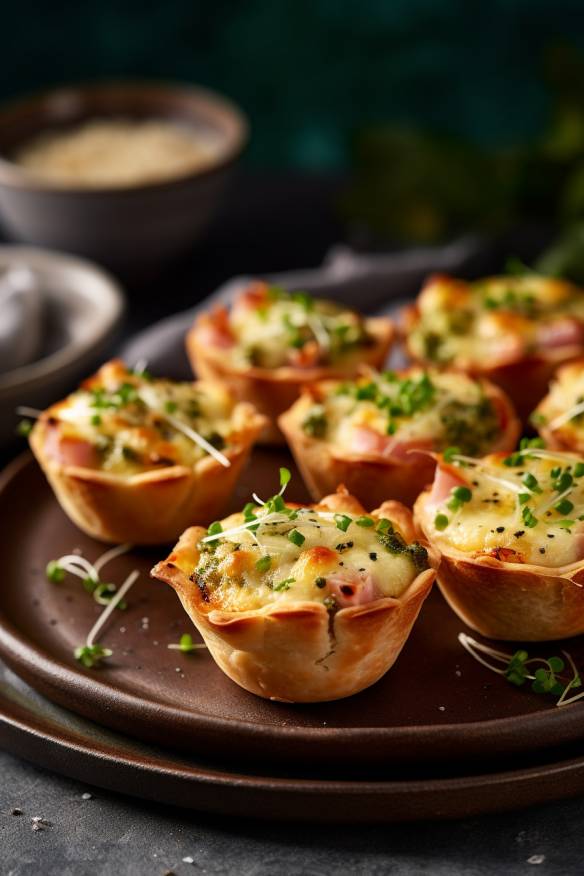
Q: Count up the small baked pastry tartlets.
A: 7